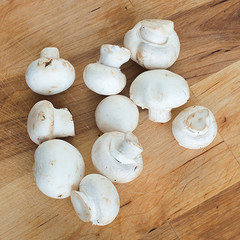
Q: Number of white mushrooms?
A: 10